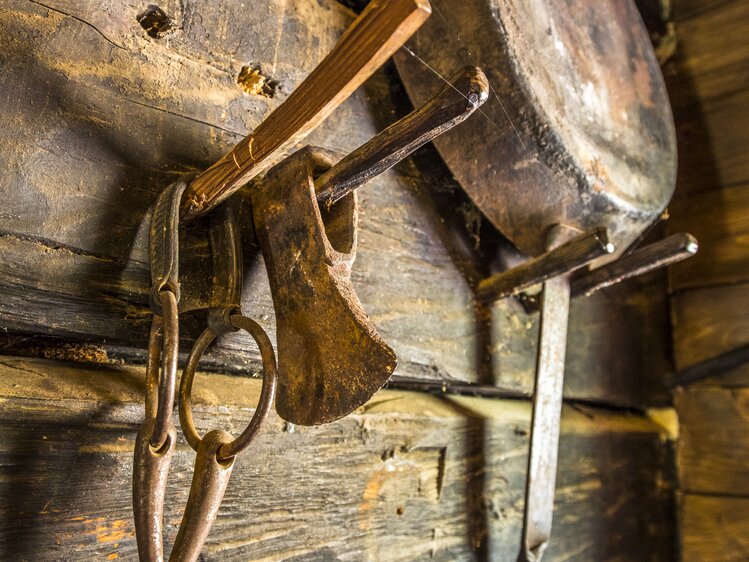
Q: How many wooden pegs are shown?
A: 4